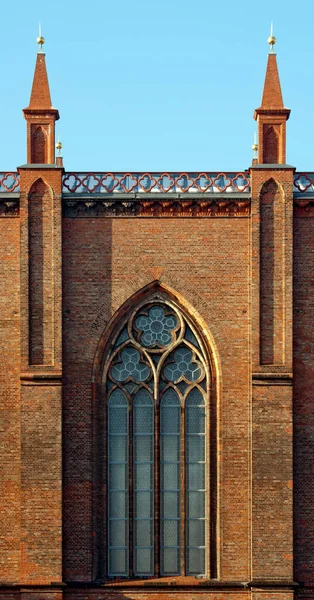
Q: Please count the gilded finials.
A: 4